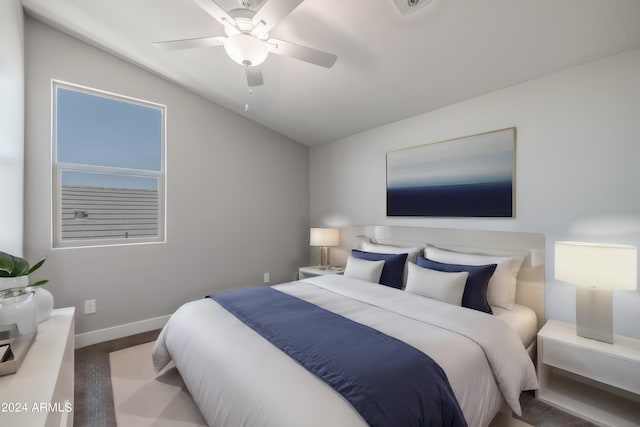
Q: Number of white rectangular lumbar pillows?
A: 2